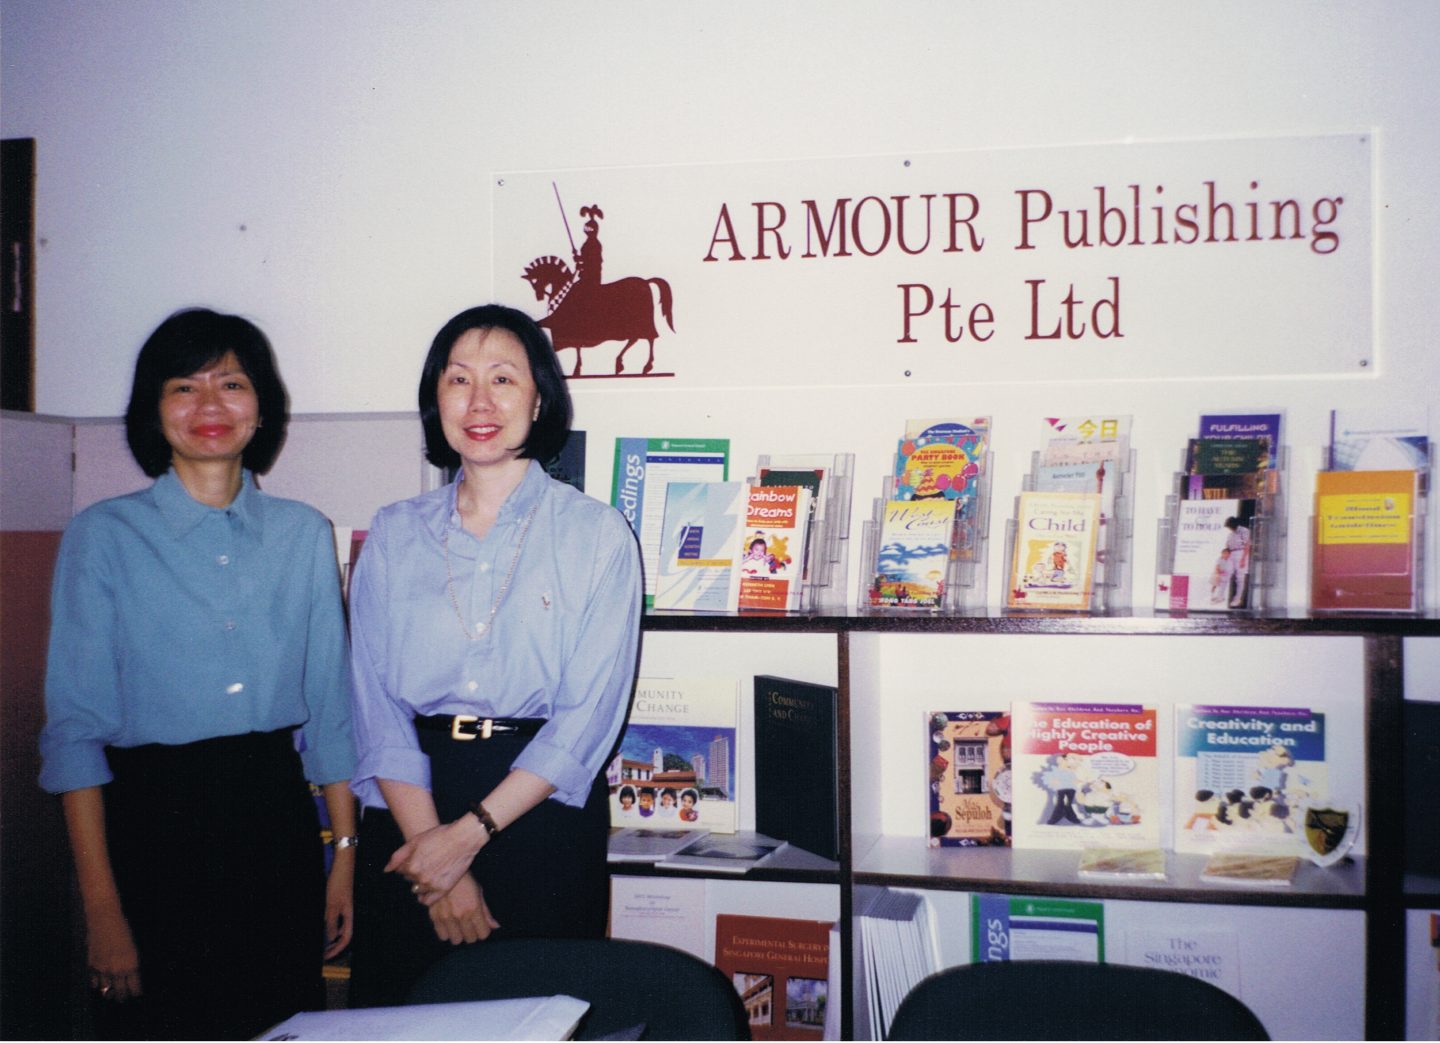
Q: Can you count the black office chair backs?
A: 2